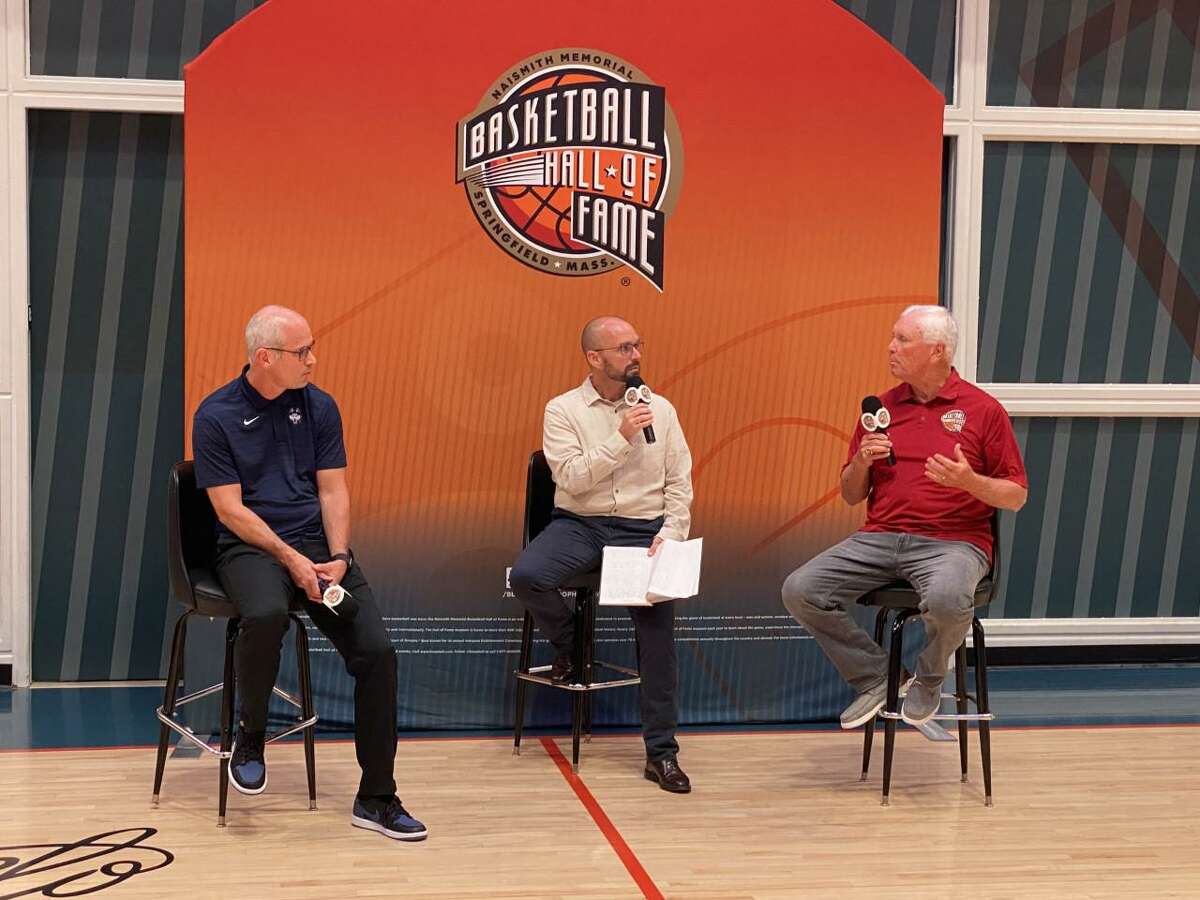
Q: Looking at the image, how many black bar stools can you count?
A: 3